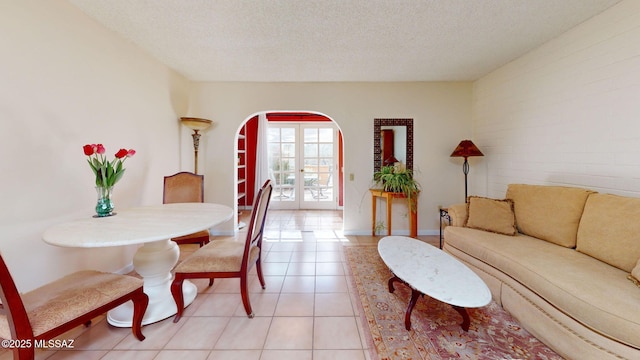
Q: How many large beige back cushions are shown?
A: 2